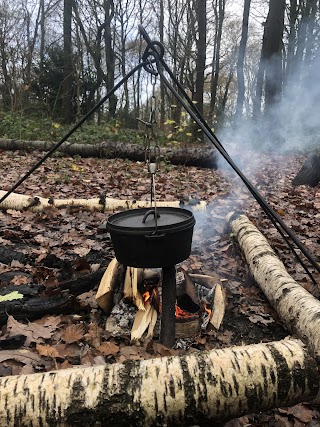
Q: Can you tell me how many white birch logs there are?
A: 3